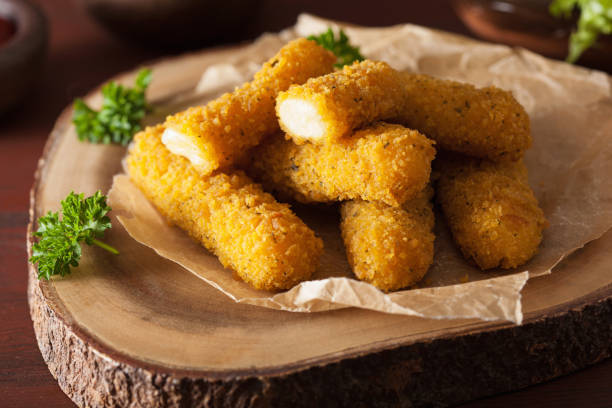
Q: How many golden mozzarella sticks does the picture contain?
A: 7